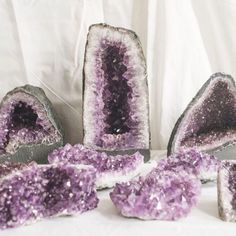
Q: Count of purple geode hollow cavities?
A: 3